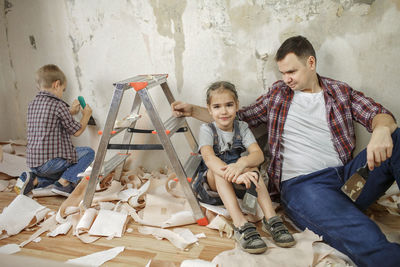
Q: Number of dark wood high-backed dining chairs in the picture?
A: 0